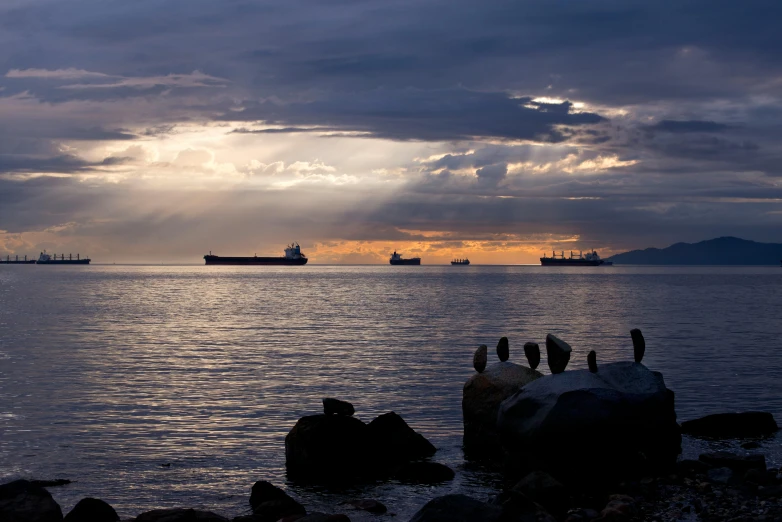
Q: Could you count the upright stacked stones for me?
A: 6